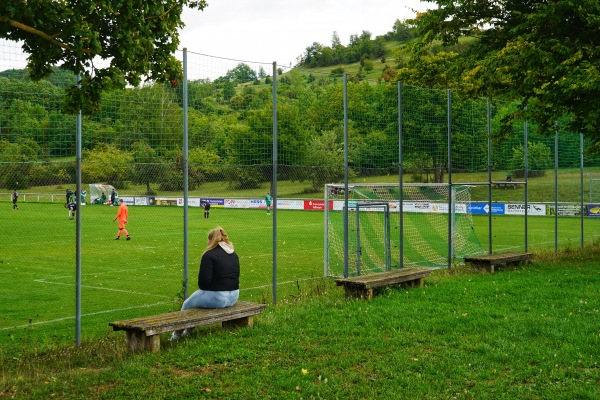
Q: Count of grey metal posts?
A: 10